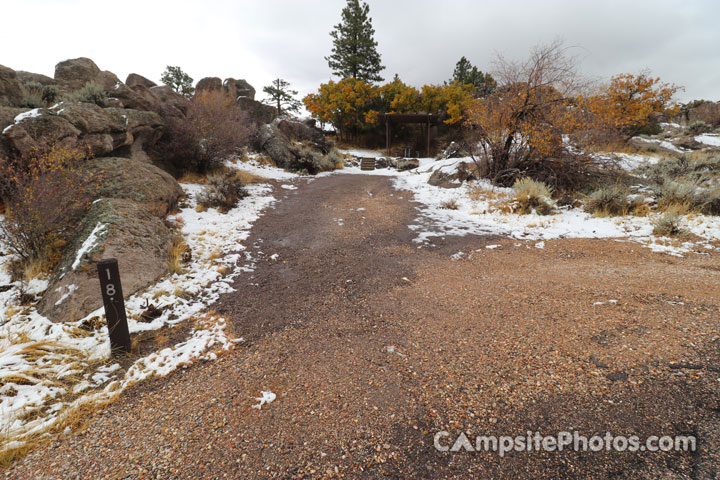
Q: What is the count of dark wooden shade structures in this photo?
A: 1